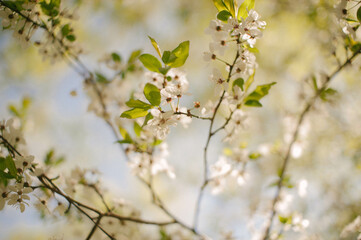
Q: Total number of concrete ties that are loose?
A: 0